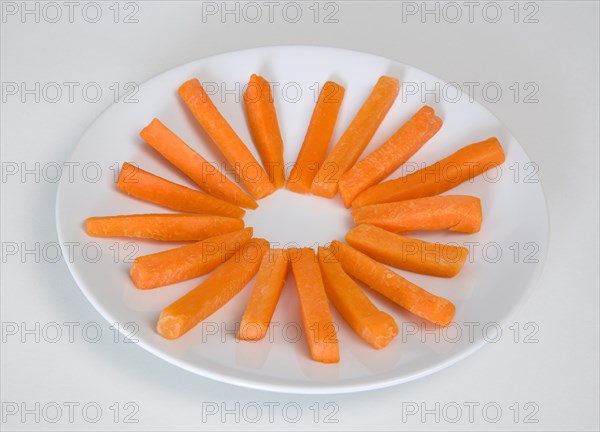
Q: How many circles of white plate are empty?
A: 1